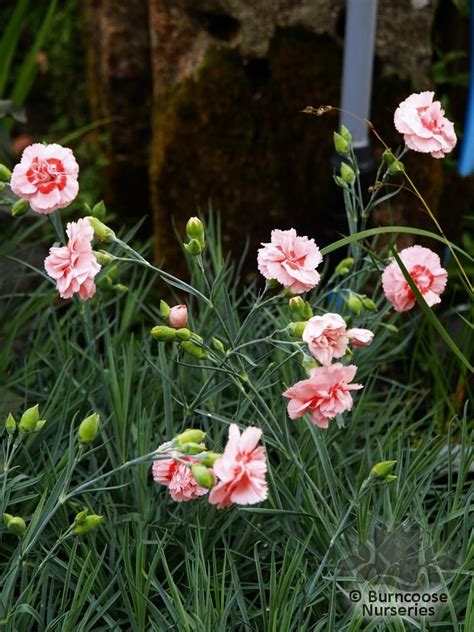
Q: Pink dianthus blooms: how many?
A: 9